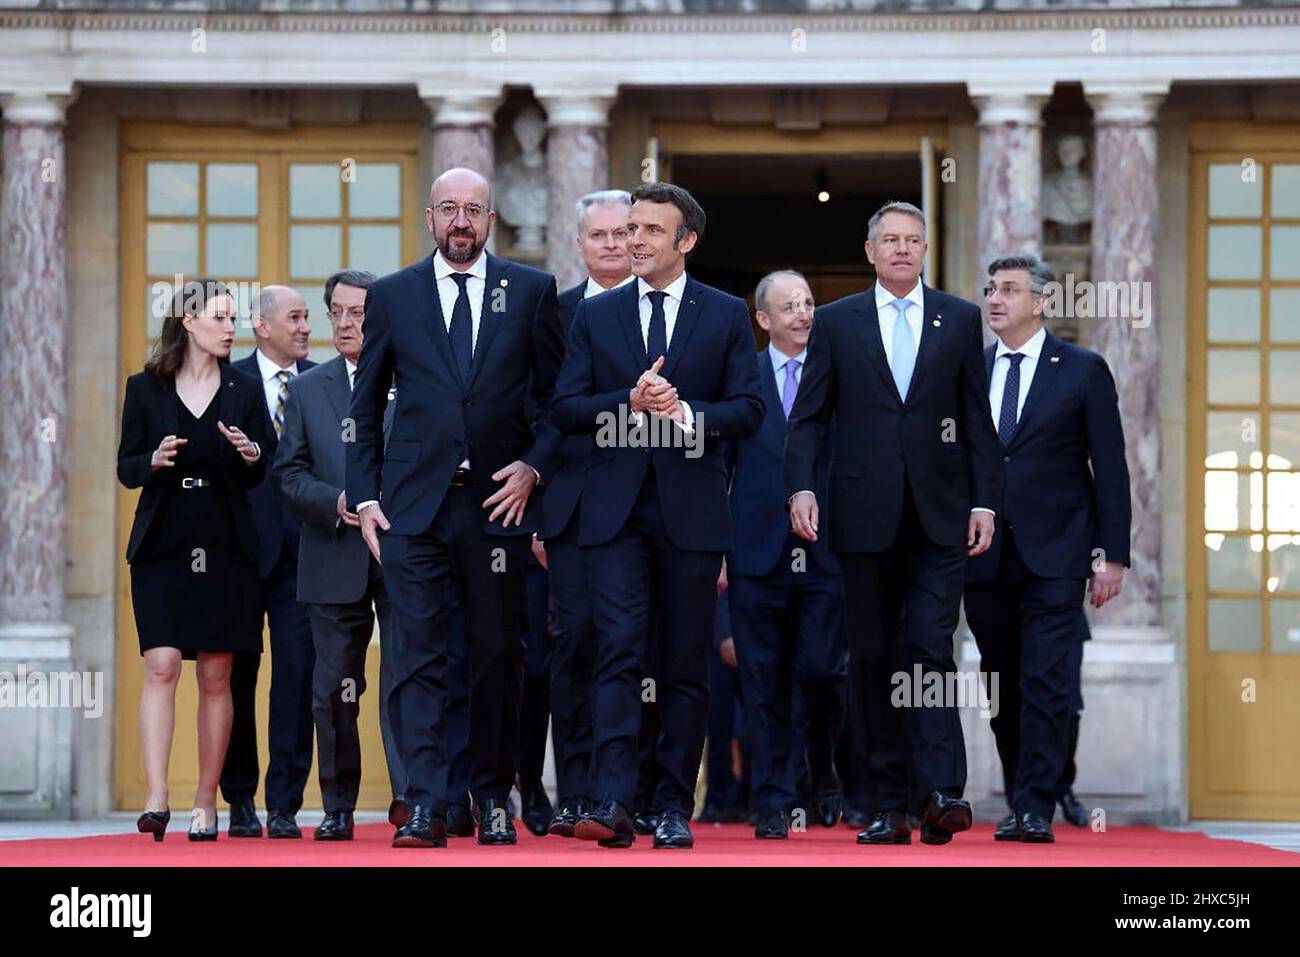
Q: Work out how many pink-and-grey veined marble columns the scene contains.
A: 5